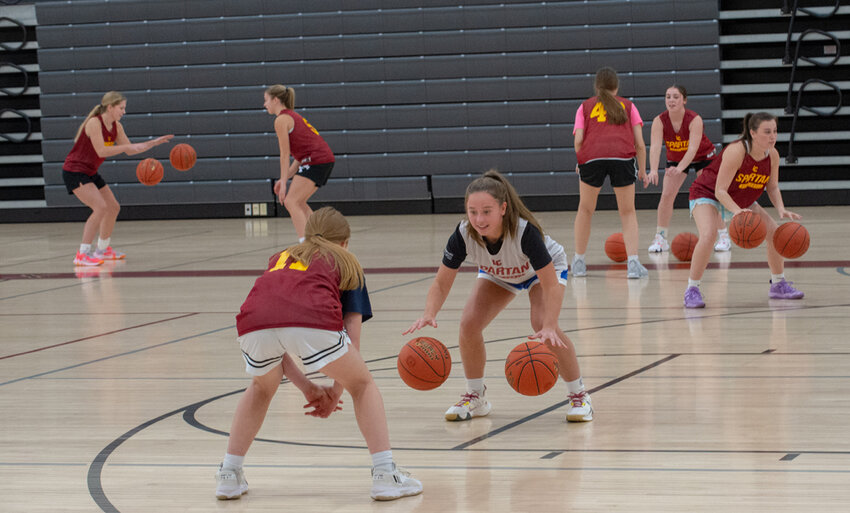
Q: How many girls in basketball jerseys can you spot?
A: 7